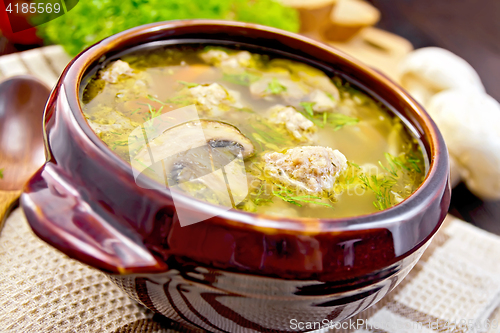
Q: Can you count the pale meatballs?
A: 5